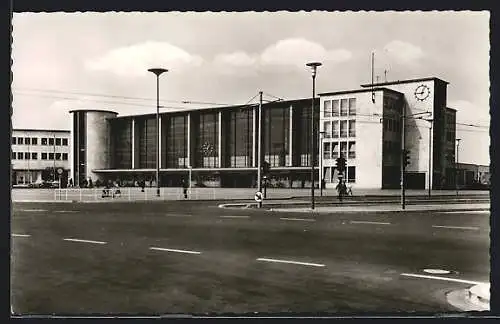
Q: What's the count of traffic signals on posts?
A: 3